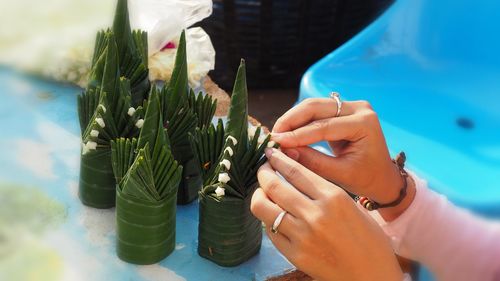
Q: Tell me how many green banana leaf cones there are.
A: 5